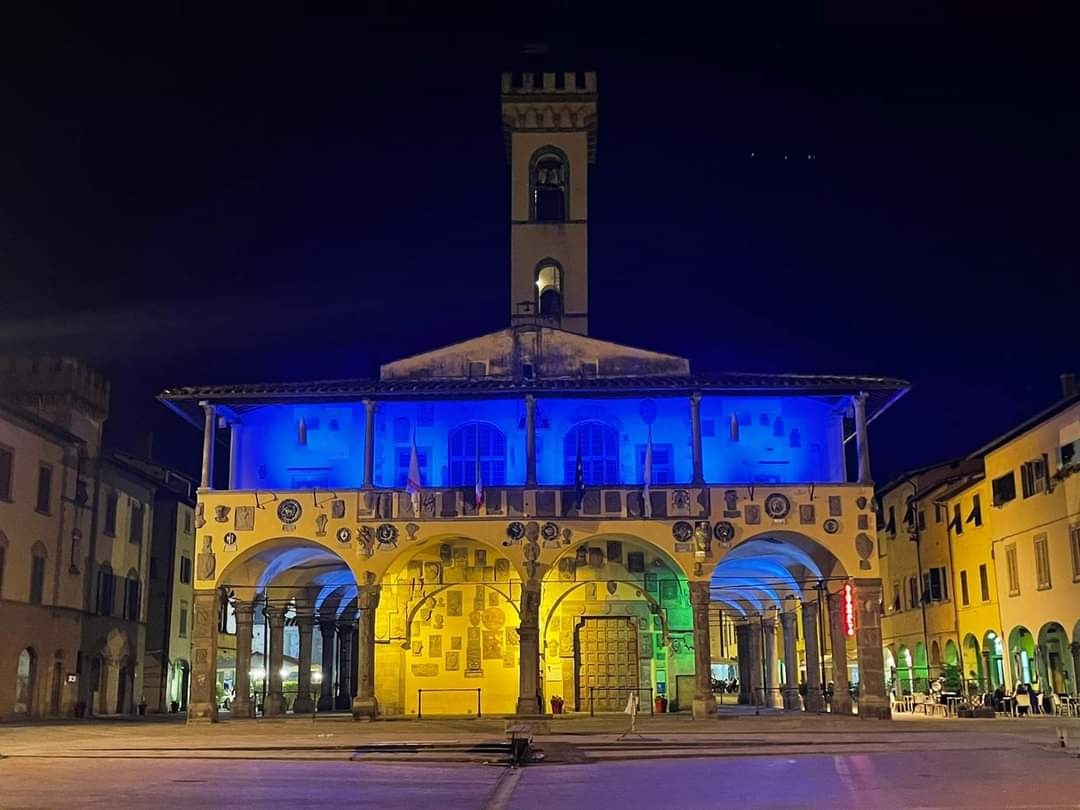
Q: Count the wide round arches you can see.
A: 4